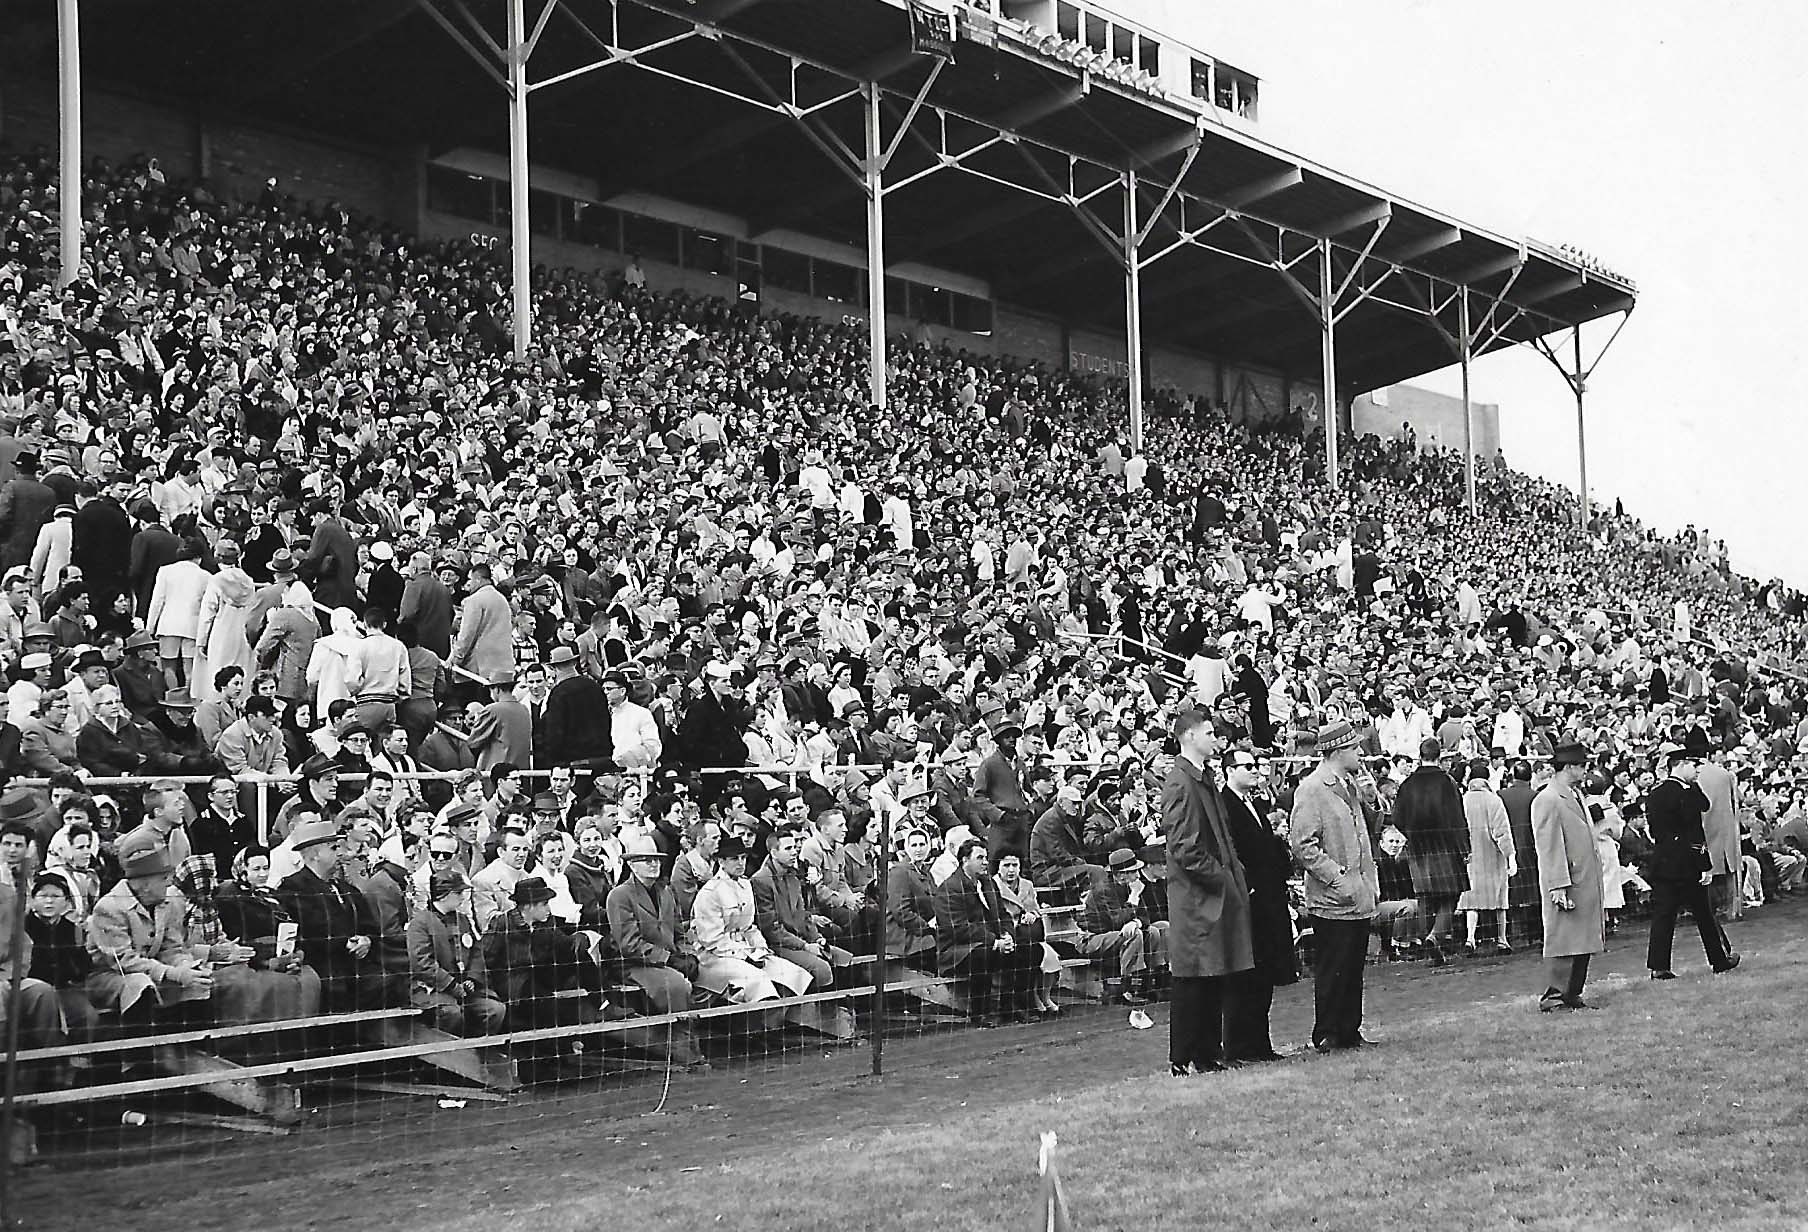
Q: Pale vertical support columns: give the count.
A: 7